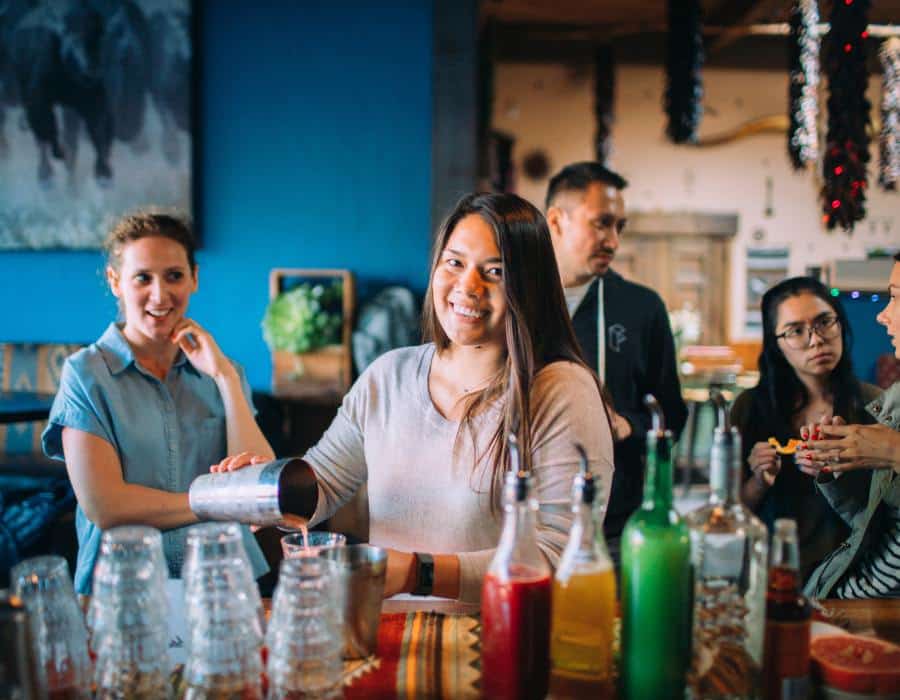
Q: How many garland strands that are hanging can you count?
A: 5